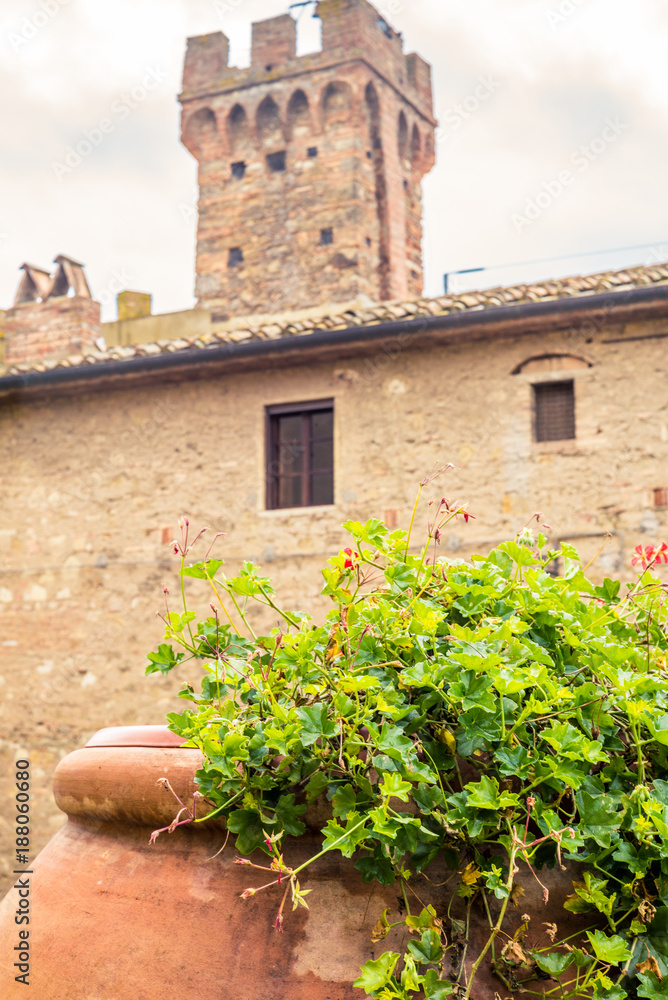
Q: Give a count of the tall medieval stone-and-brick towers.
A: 1